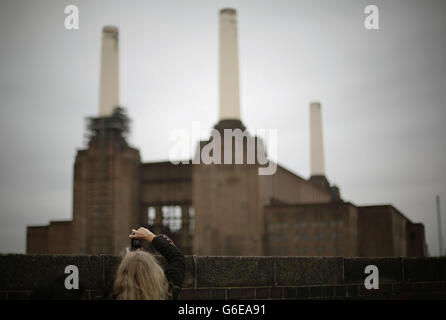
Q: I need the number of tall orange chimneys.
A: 0